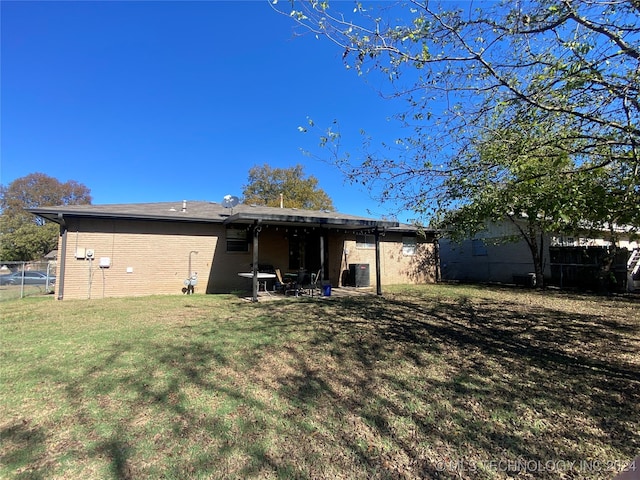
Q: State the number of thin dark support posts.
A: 3